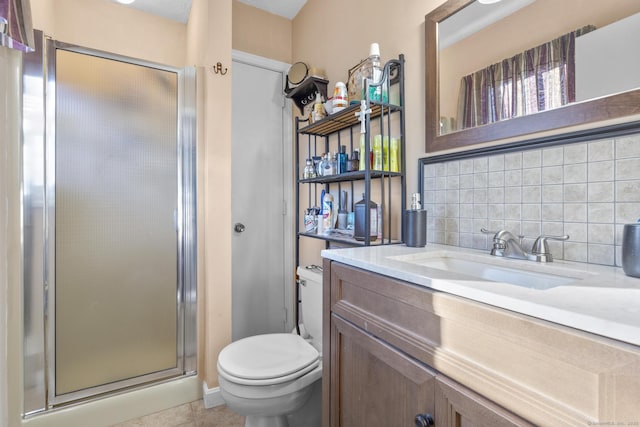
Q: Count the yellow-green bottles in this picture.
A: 4